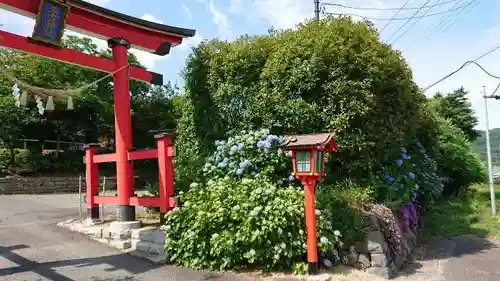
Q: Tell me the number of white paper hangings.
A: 2